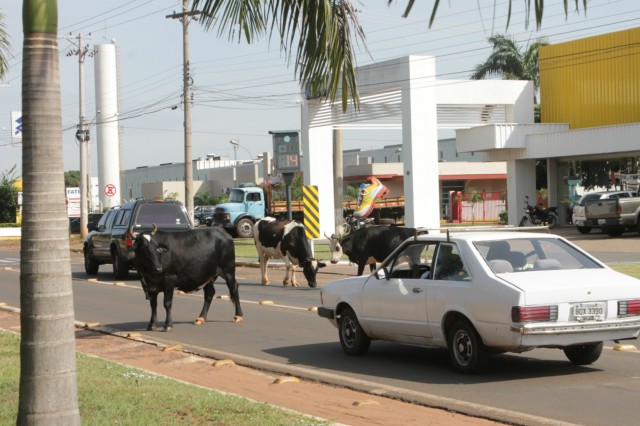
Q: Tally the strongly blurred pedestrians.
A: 0